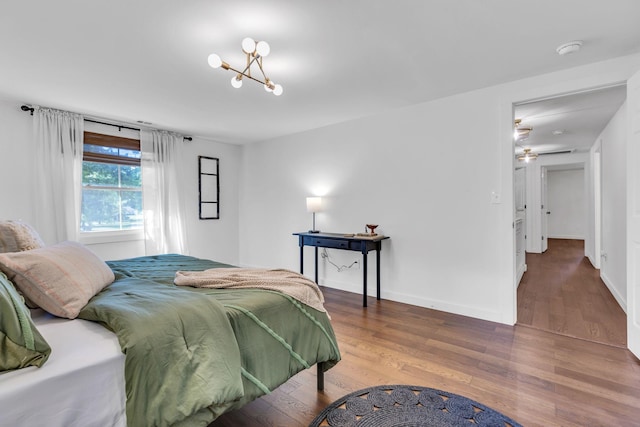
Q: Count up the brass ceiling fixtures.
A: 3